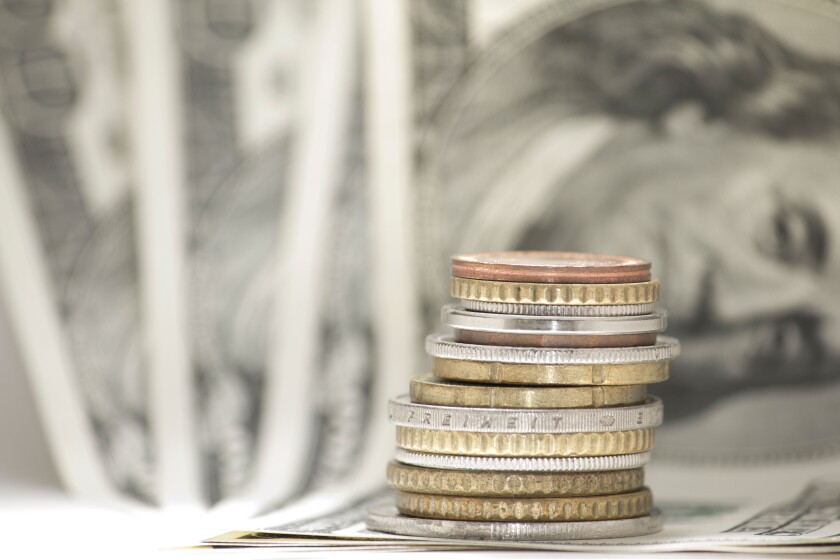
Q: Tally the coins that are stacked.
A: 14